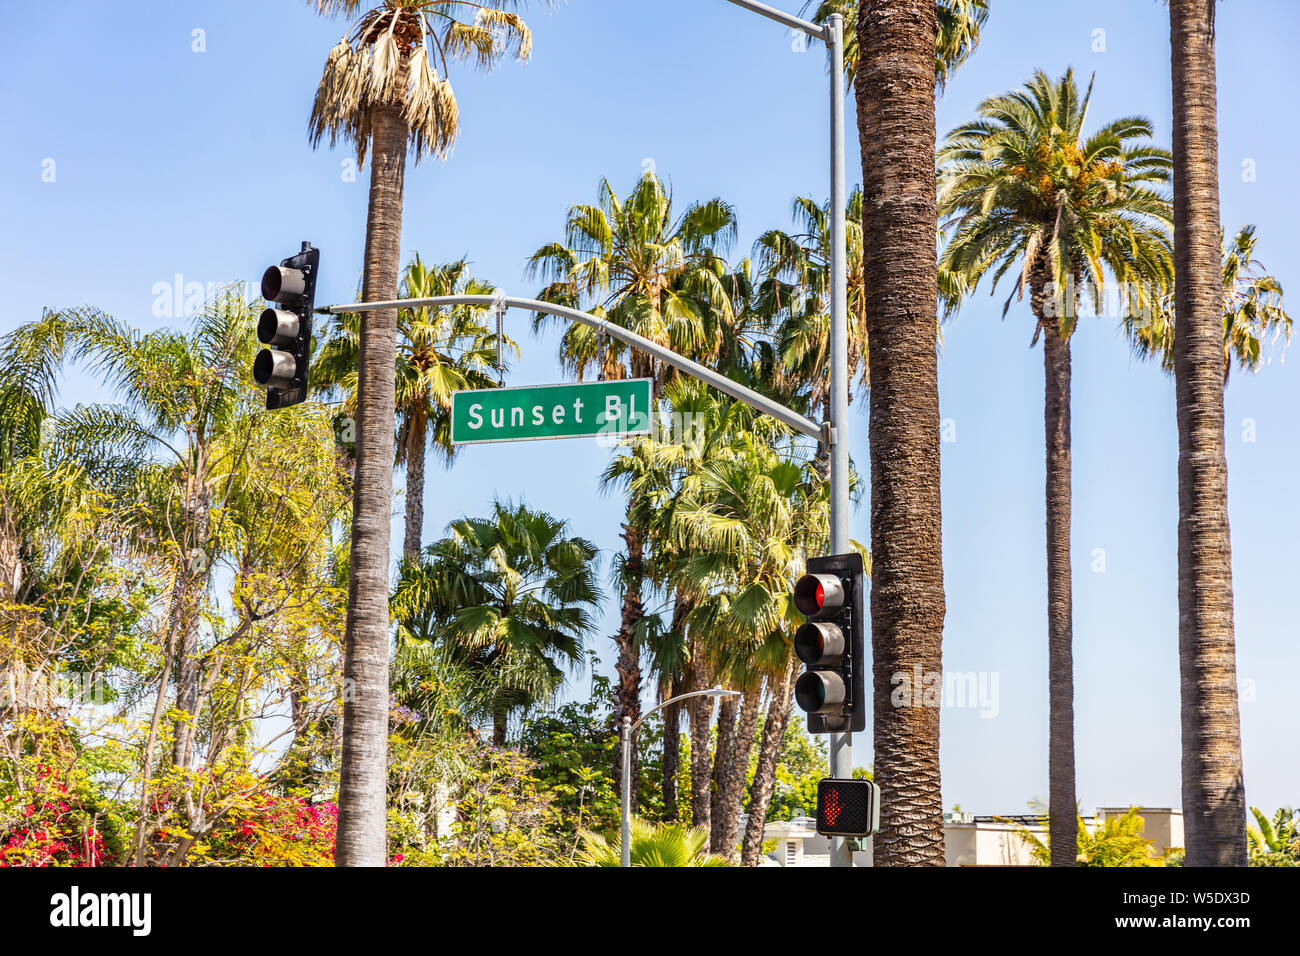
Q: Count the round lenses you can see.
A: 6